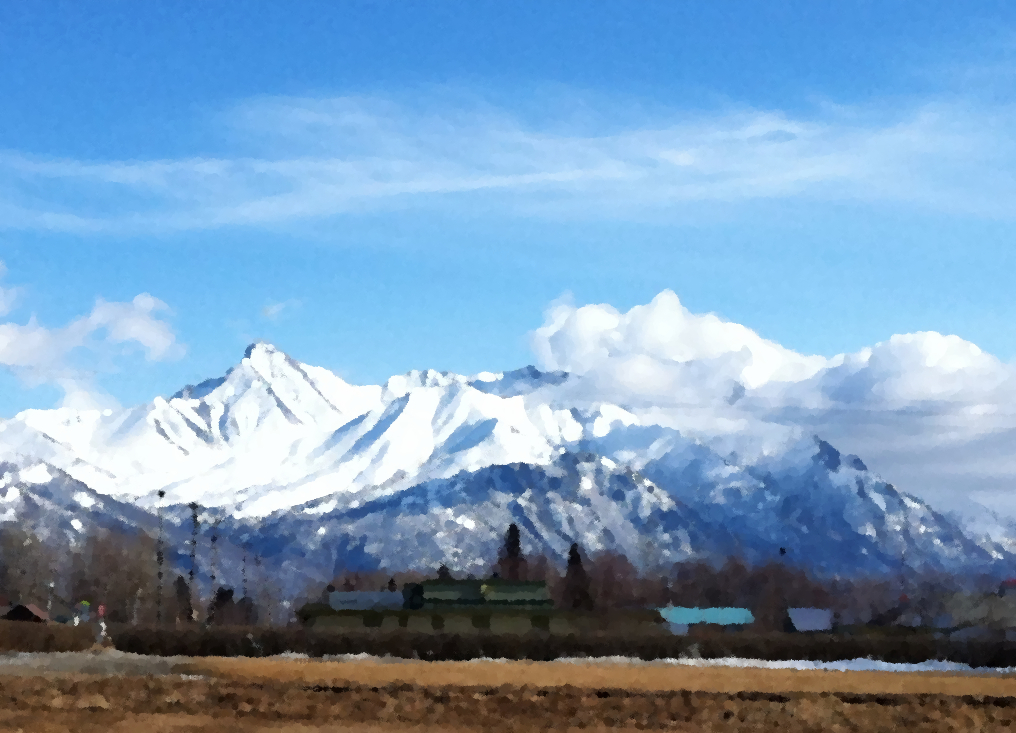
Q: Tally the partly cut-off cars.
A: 0